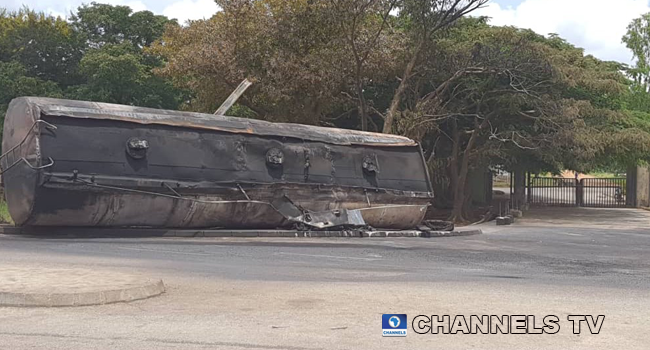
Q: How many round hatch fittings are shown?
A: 3